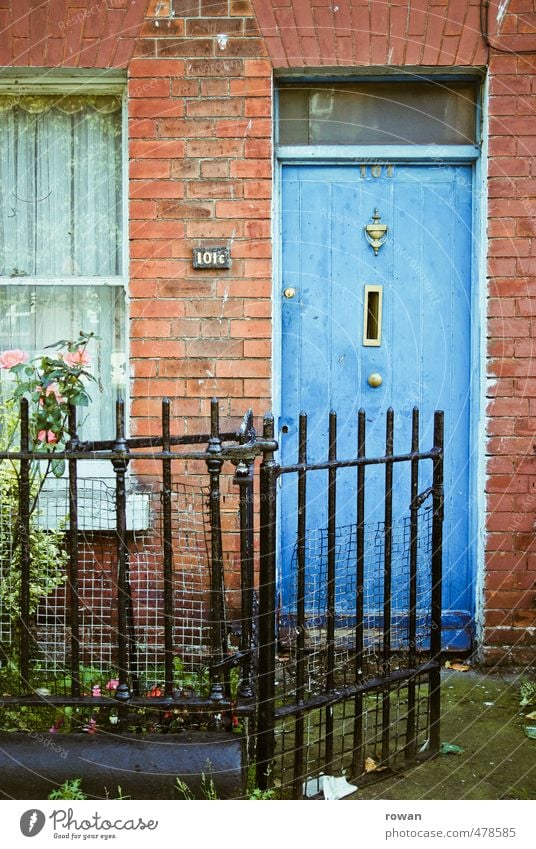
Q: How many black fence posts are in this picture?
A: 13